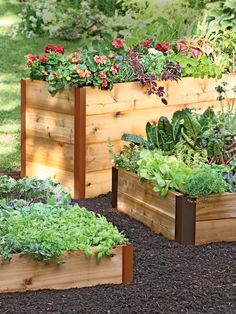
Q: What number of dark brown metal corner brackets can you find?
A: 2